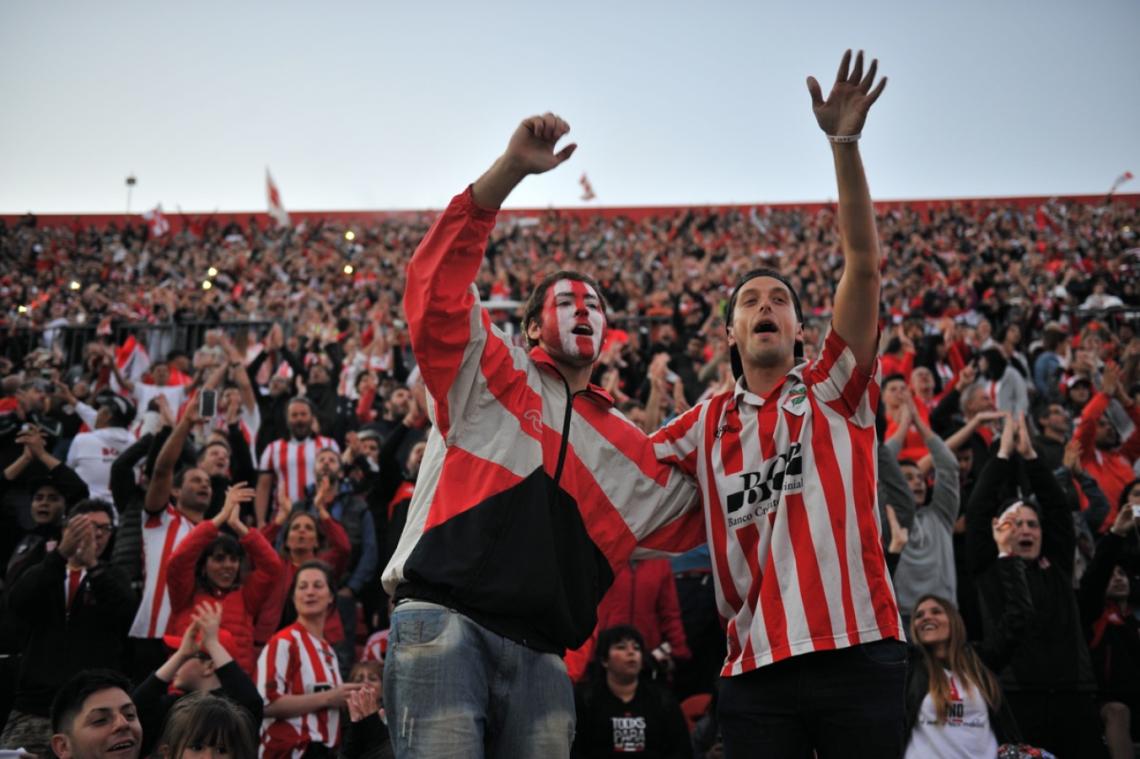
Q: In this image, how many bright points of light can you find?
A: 6